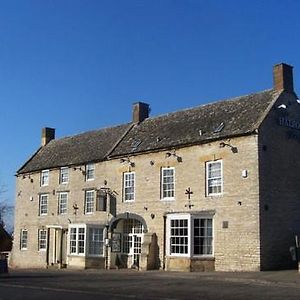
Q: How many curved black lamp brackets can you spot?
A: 5